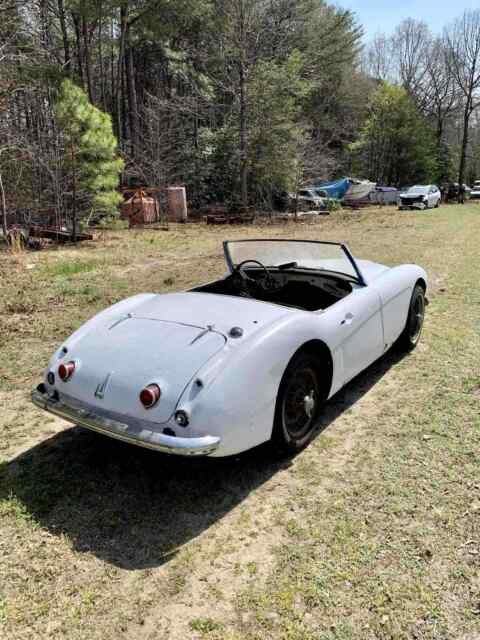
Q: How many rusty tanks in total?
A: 2